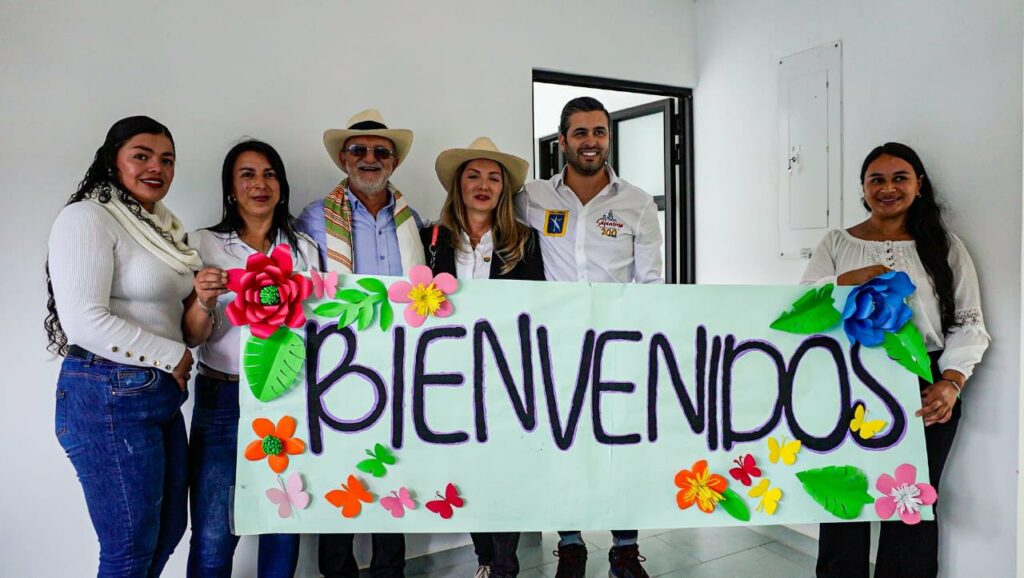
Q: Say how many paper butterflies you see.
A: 10